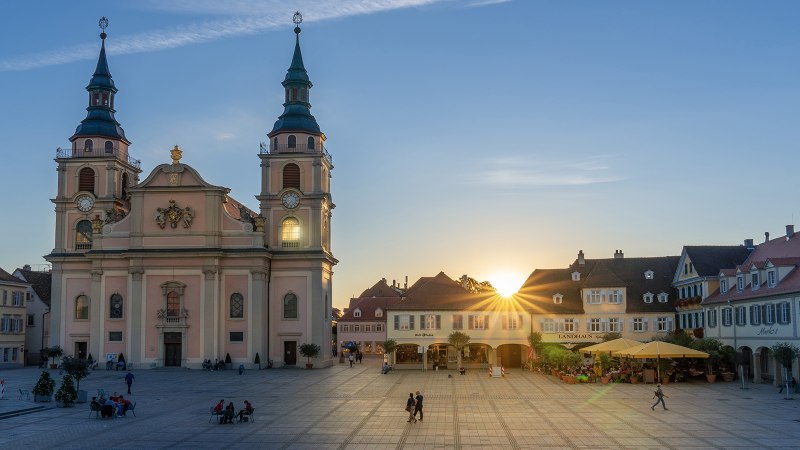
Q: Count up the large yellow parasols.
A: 2